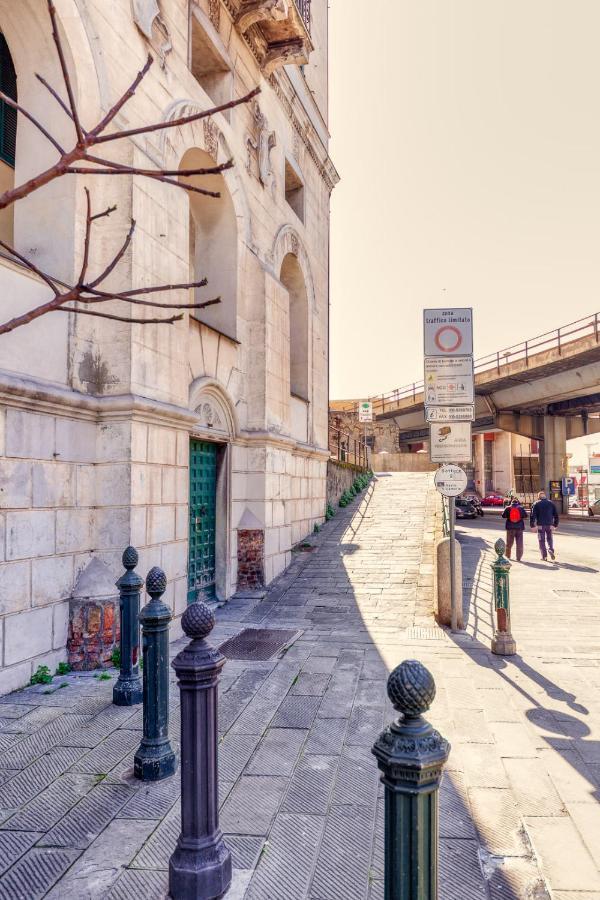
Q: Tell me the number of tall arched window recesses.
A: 3